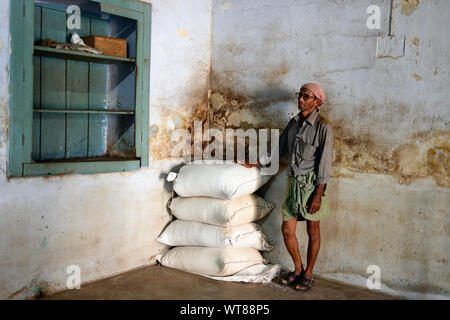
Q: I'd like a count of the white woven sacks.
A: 4